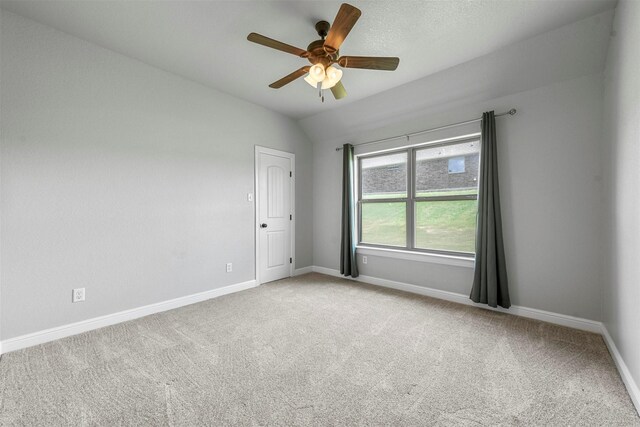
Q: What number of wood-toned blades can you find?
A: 5